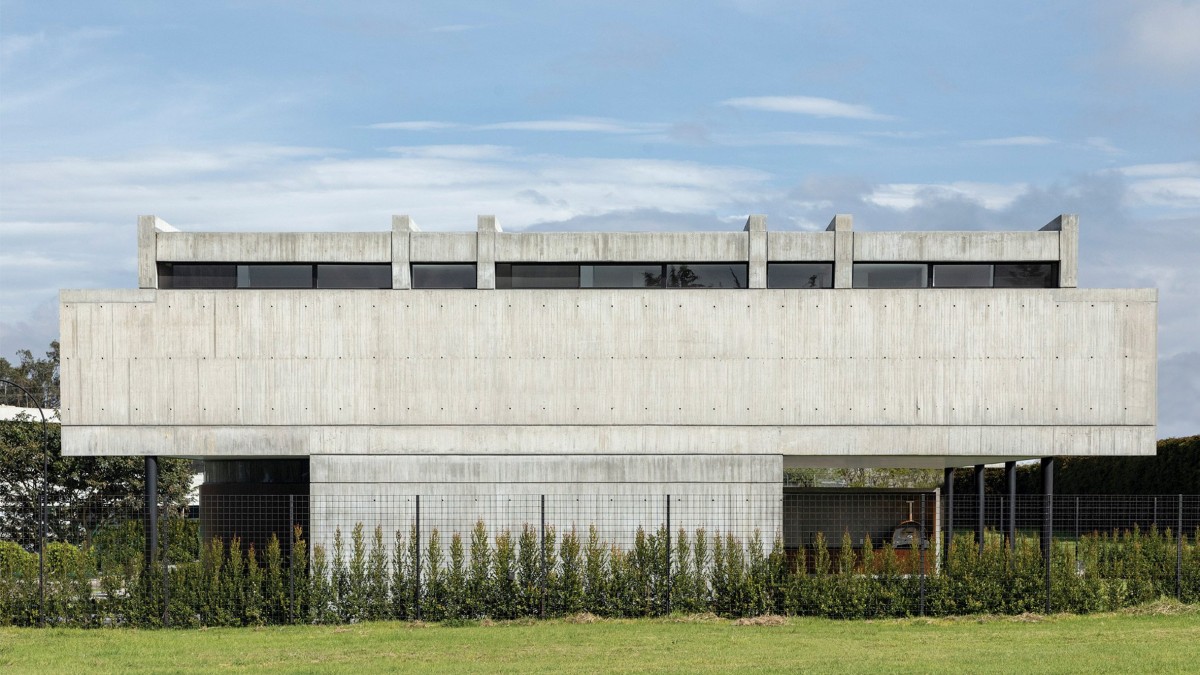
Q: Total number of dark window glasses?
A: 11